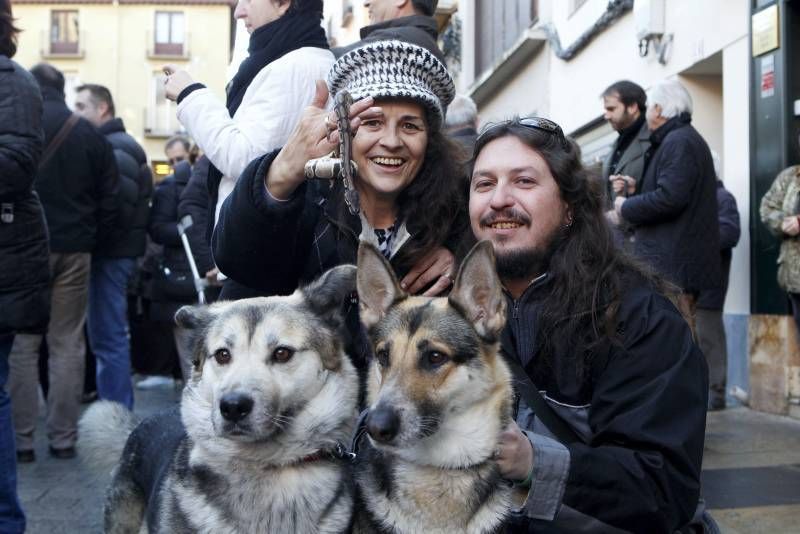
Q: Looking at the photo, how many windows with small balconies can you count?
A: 3